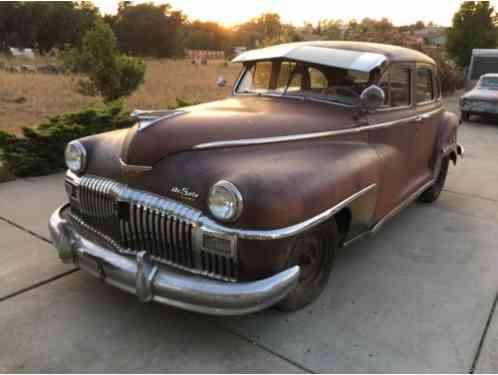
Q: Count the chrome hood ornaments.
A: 1